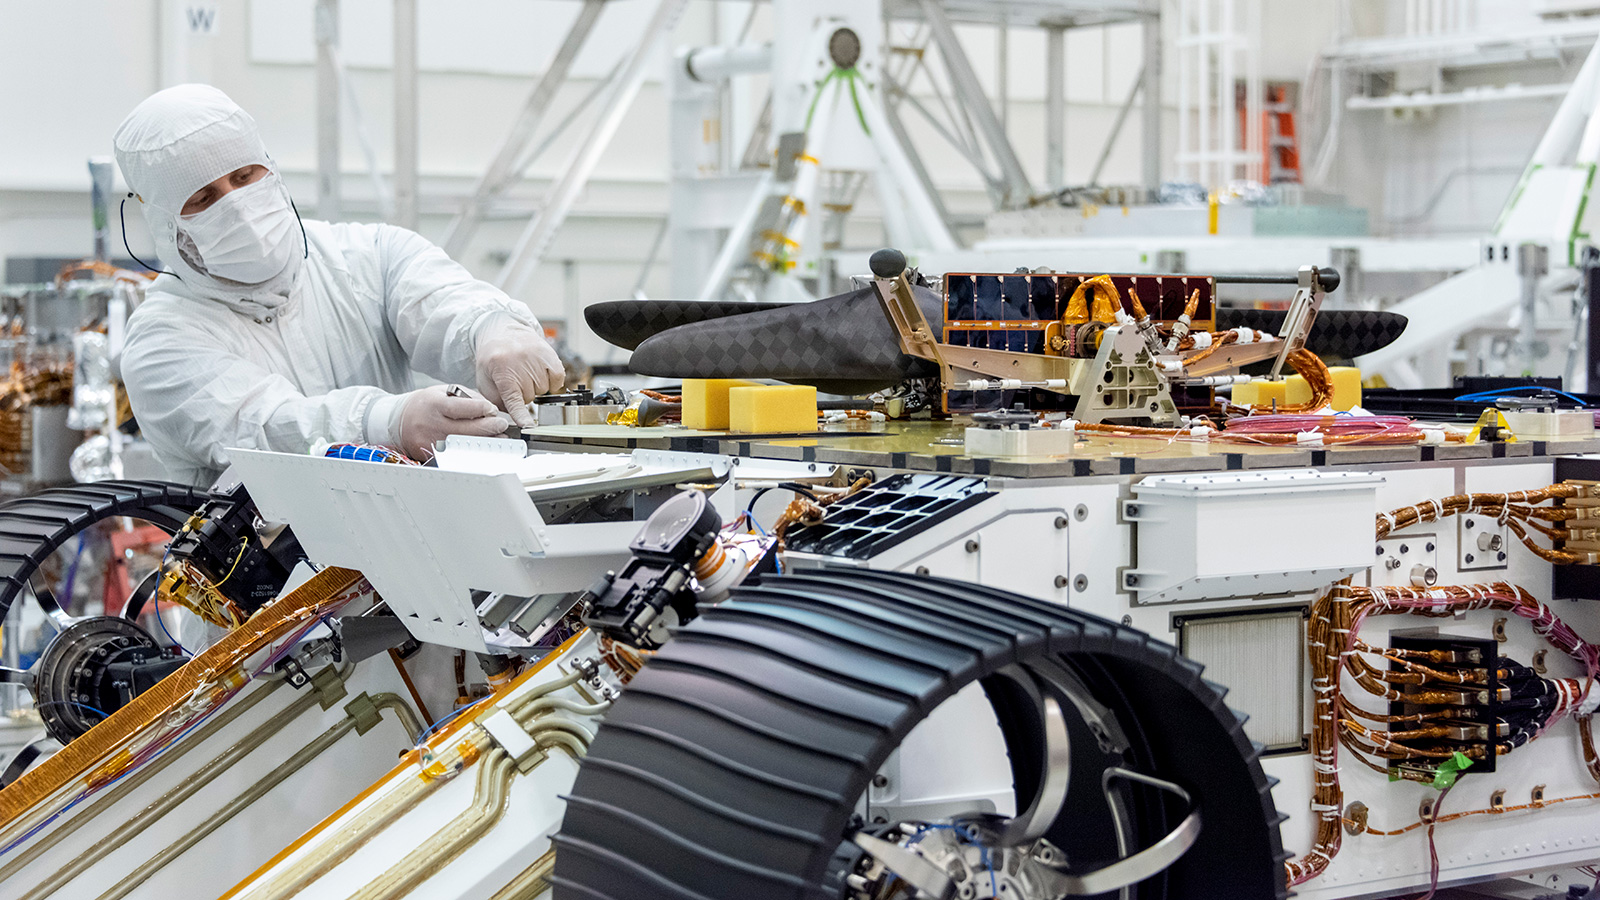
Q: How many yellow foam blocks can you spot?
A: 4